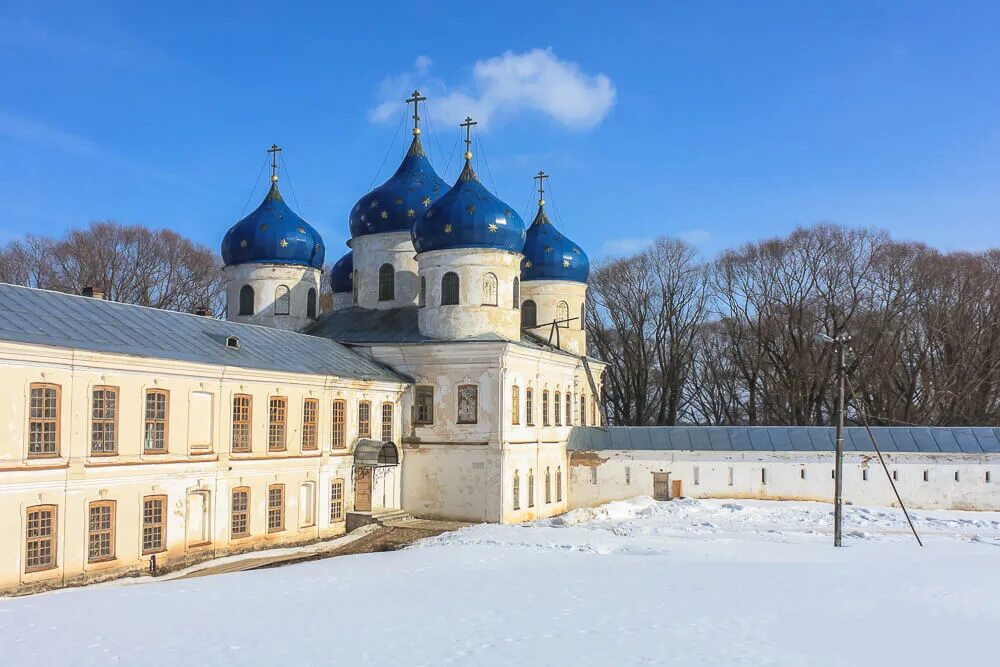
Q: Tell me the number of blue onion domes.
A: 5